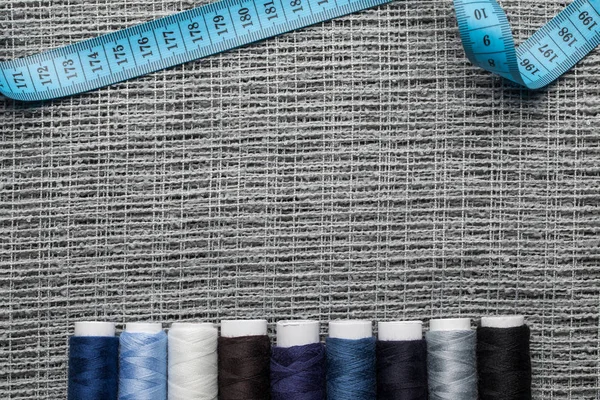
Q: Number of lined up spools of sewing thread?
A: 9